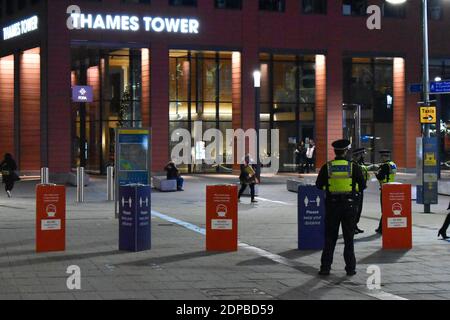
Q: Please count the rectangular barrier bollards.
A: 5